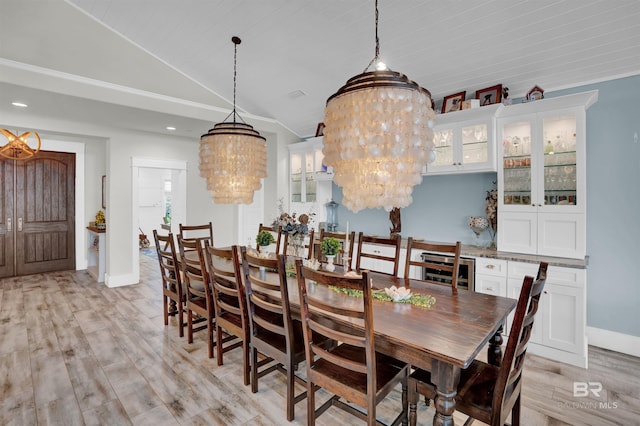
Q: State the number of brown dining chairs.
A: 12